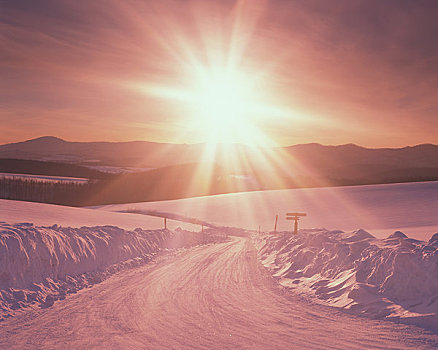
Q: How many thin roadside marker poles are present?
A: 4